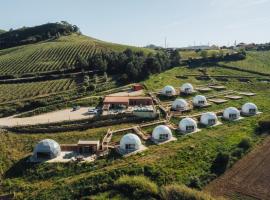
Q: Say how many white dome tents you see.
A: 11